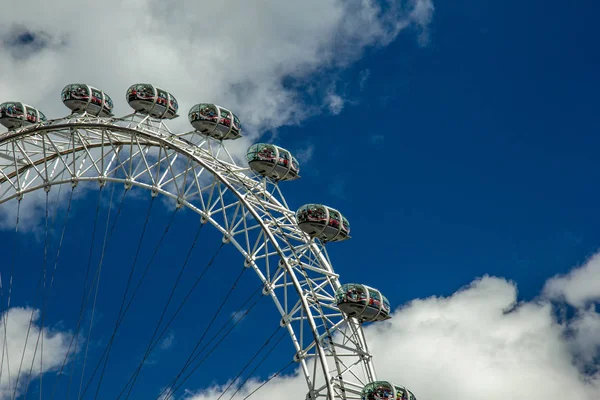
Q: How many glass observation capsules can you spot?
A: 8